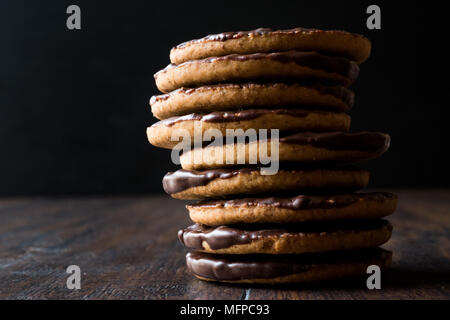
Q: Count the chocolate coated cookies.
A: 9